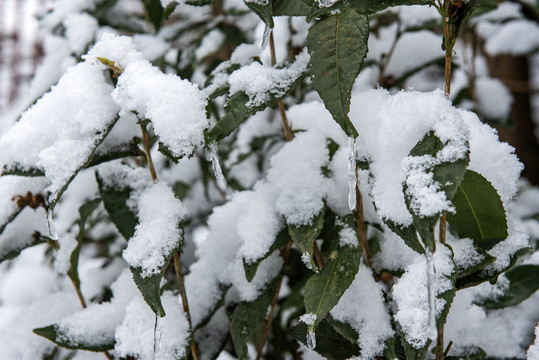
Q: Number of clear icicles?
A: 7